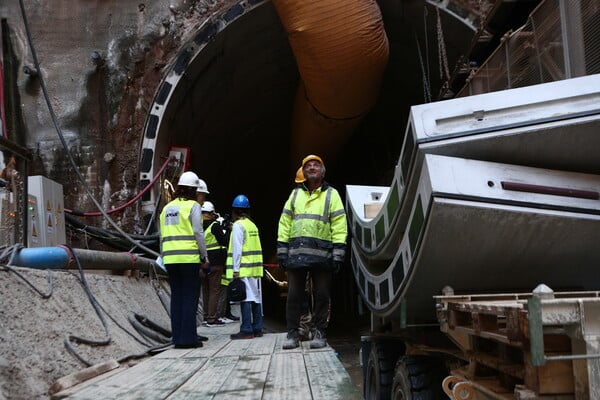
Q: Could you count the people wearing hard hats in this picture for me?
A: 6